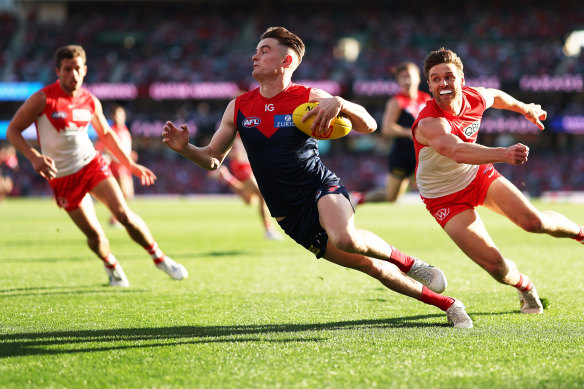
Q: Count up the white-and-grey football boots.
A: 5